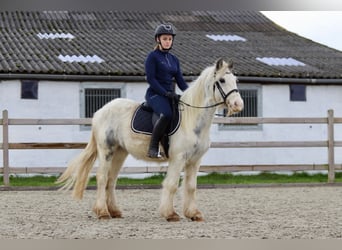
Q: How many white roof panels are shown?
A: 4